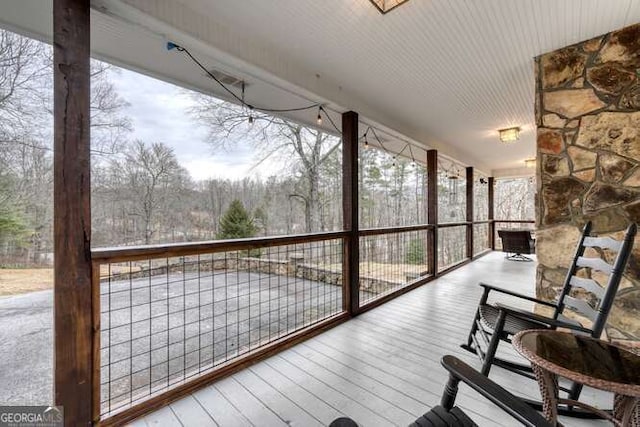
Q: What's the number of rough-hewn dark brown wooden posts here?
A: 5